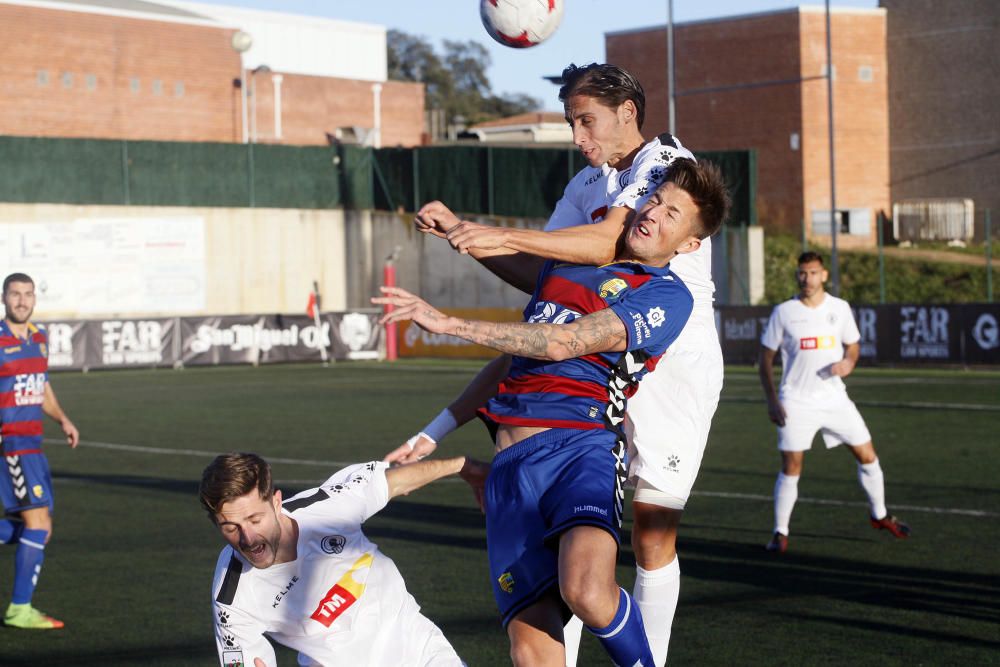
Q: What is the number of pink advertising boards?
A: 0